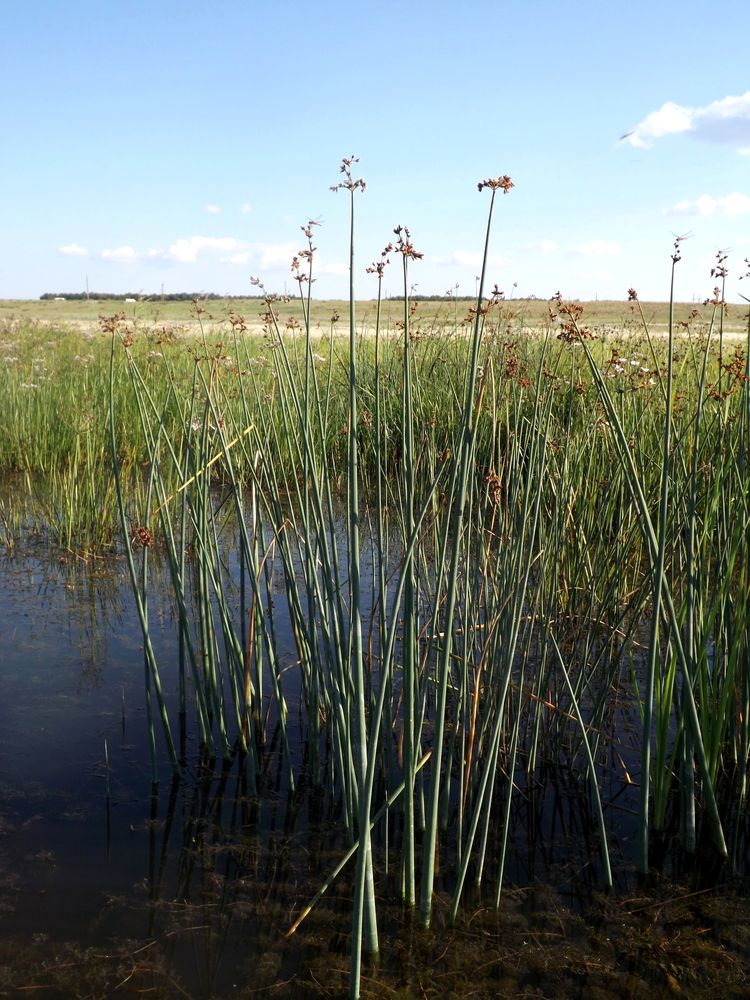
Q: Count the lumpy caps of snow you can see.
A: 0